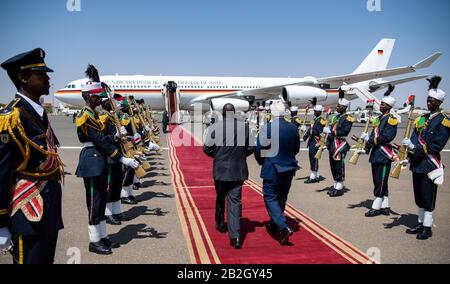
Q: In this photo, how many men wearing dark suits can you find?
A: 2